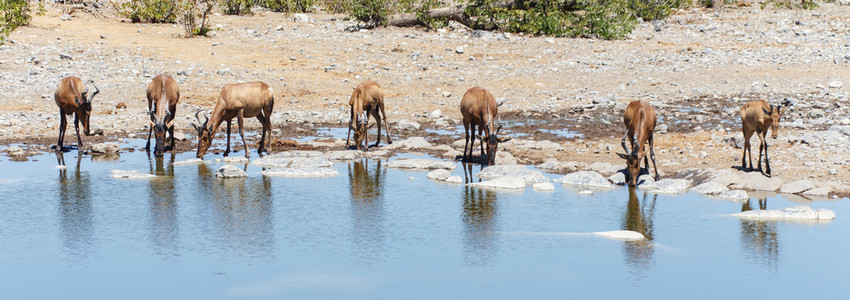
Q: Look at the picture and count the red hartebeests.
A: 7